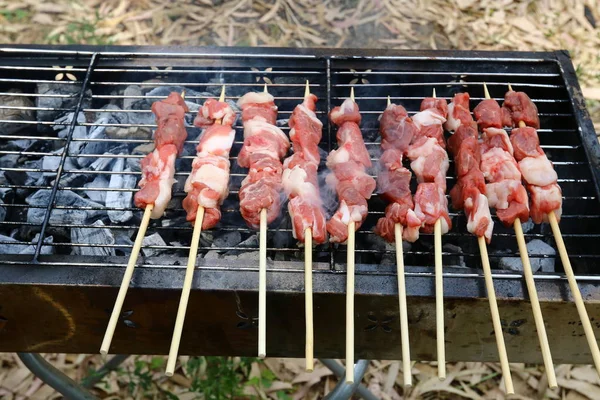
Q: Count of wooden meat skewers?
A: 10